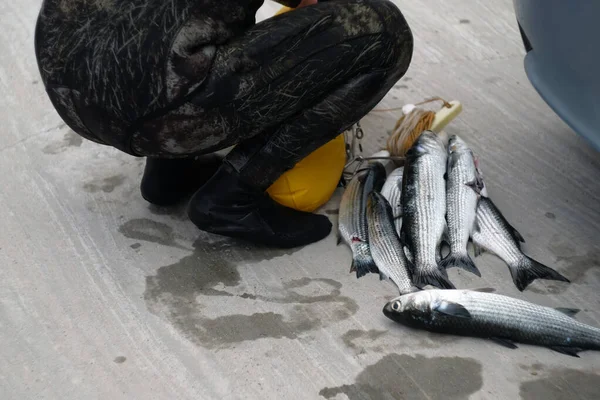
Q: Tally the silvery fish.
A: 7